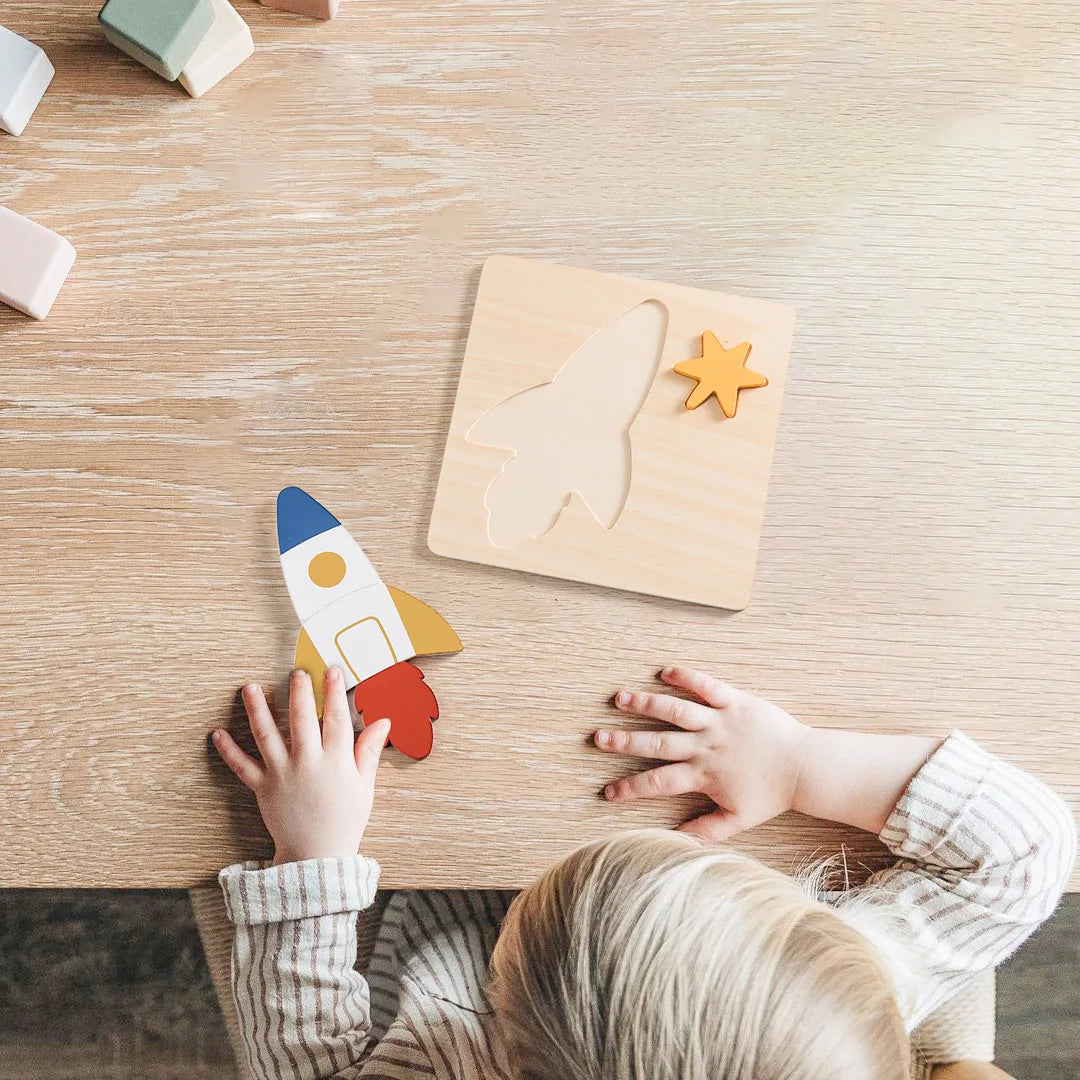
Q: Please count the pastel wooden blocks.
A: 5